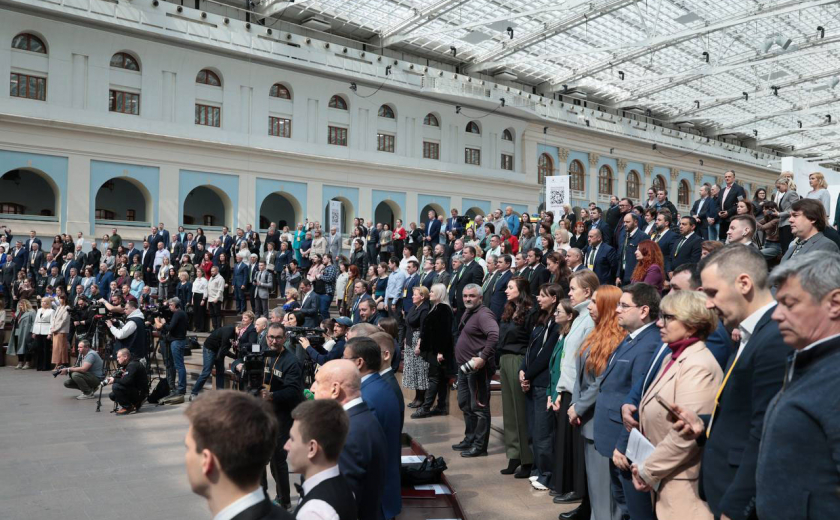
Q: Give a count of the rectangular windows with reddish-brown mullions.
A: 9